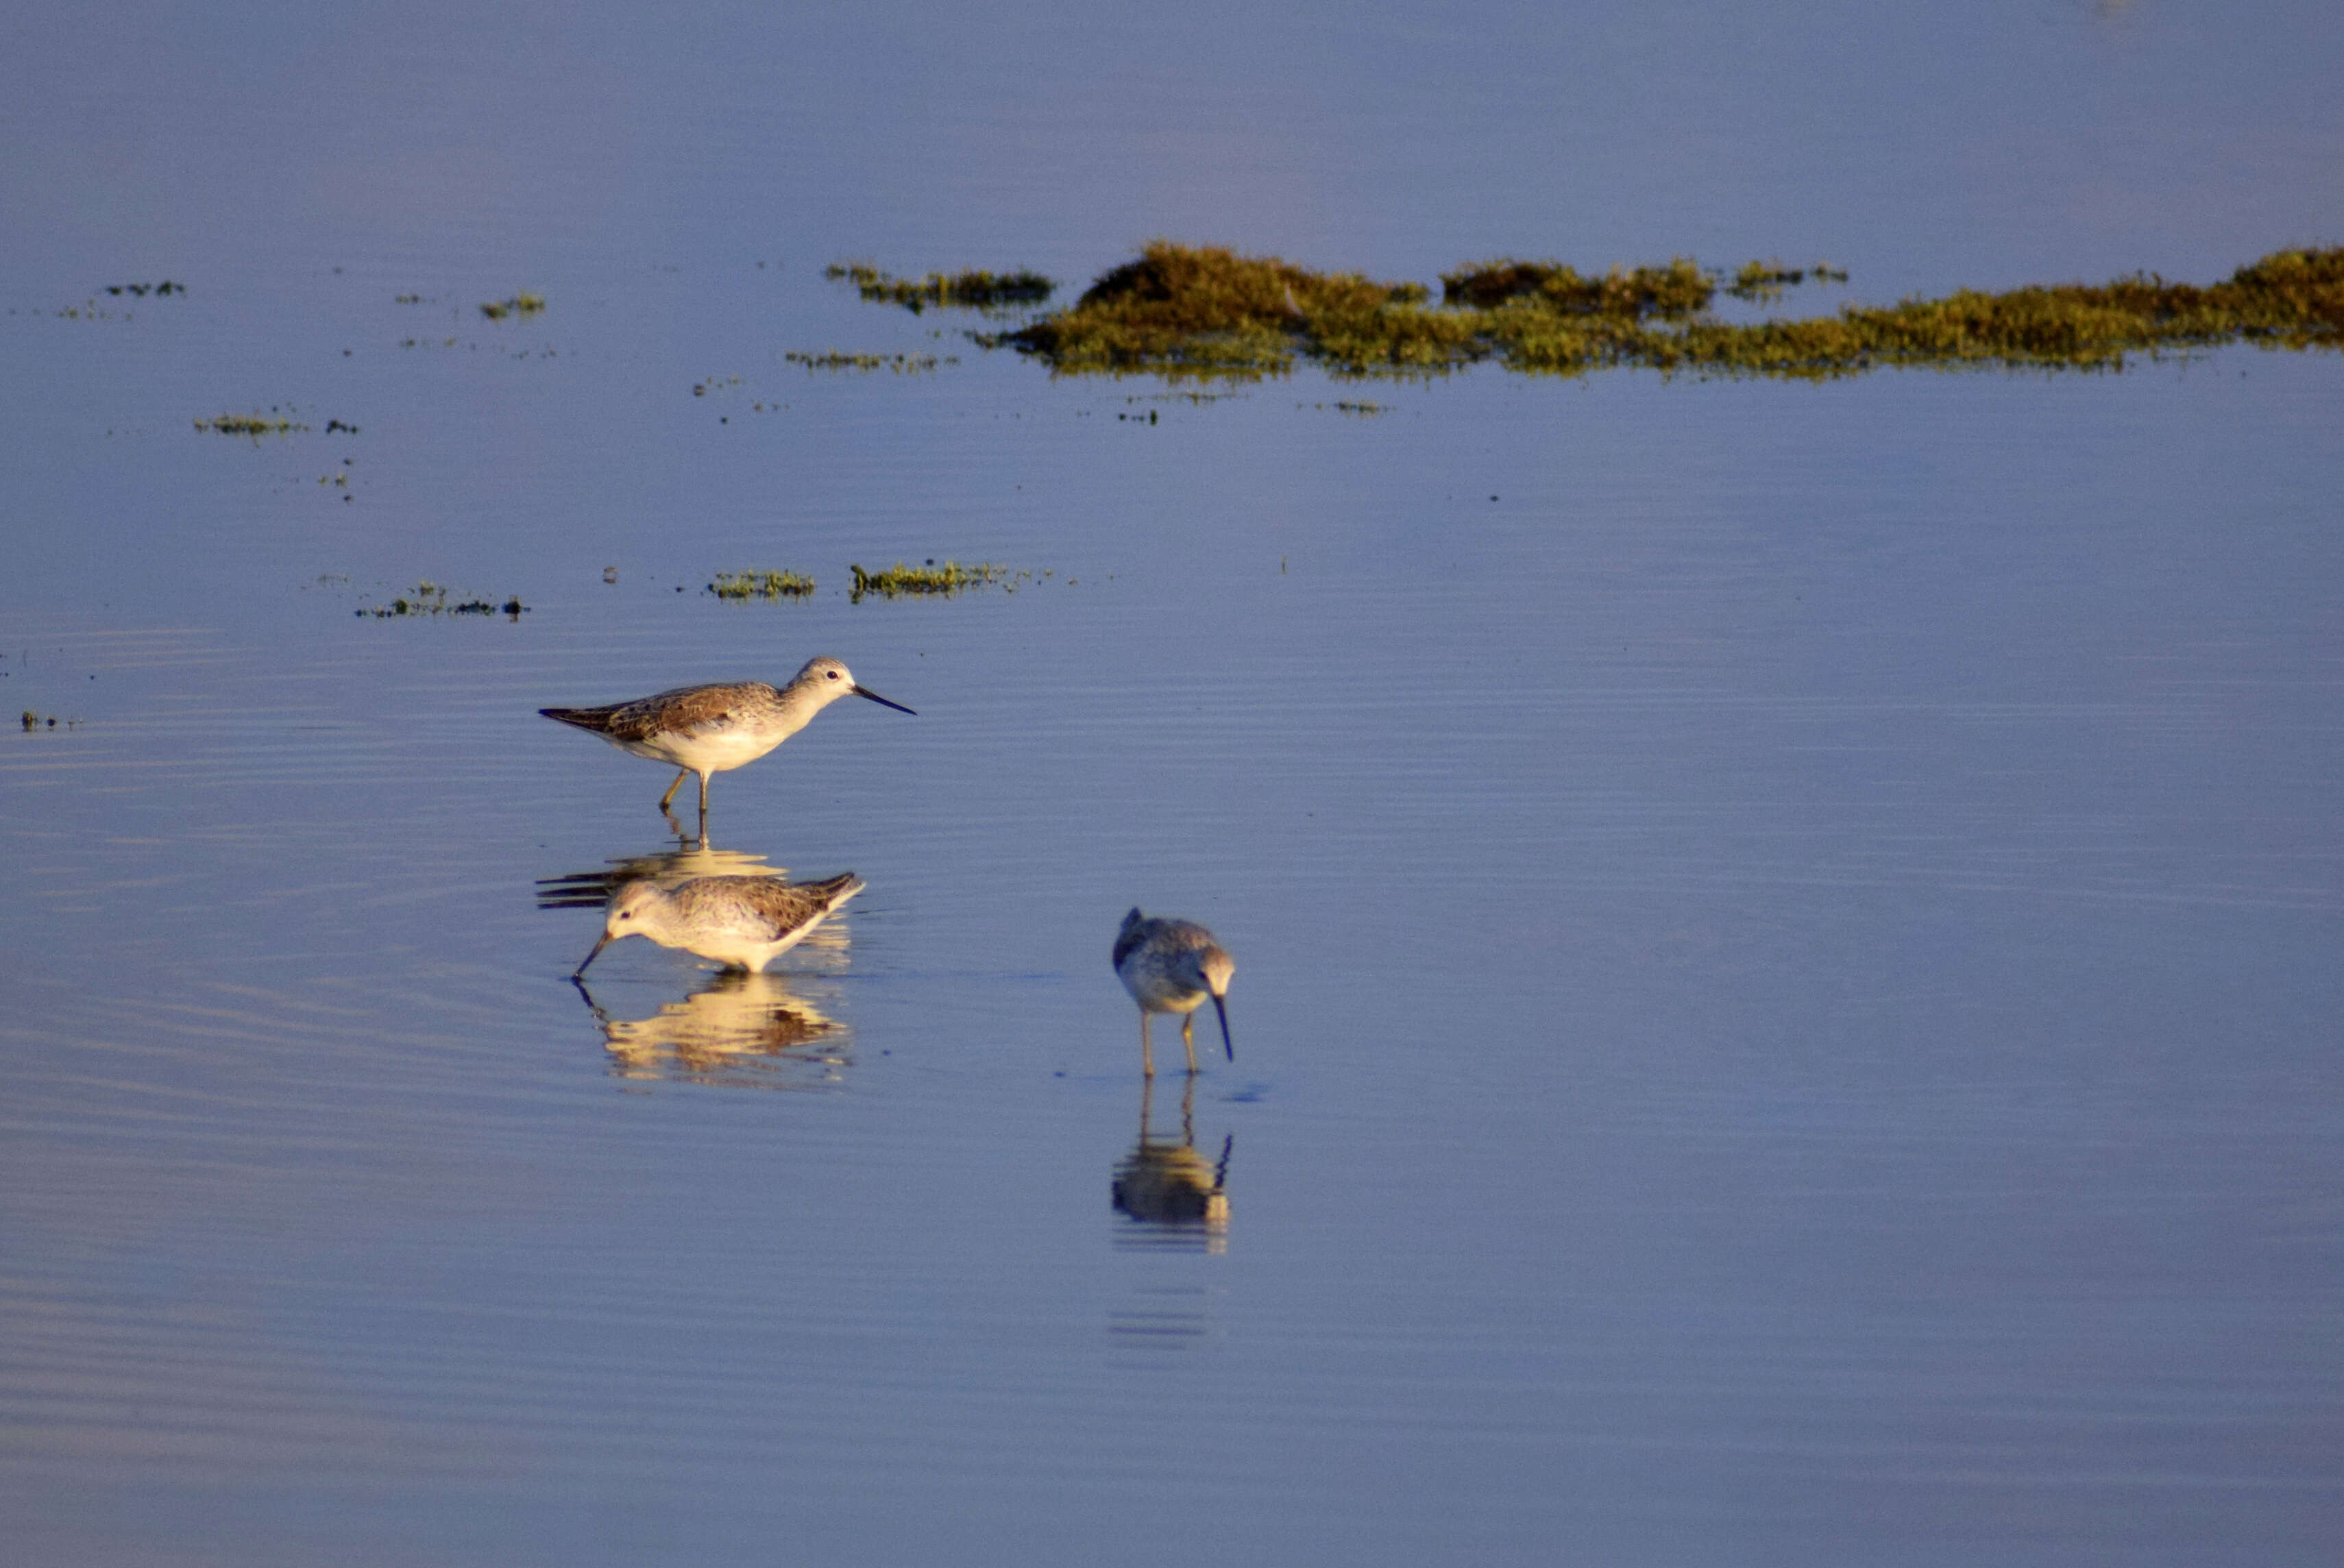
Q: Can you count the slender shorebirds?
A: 3